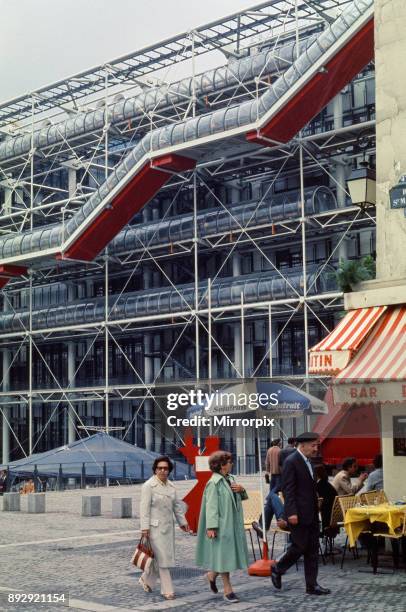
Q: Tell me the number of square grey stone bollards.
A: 4